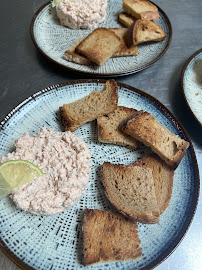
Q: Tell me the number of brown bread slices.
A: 12